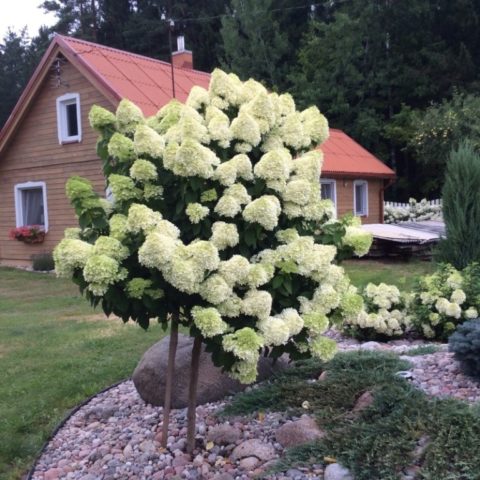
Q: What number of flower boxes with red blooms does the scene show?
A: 1